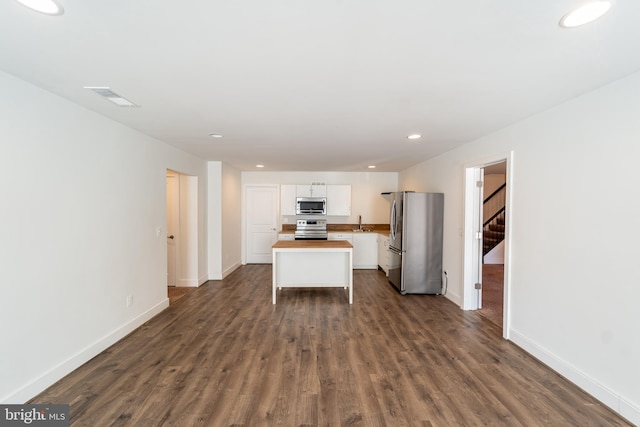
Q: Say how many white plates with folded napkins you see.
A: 0